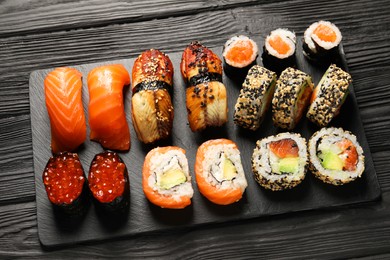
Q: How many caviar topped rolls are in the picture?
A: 2